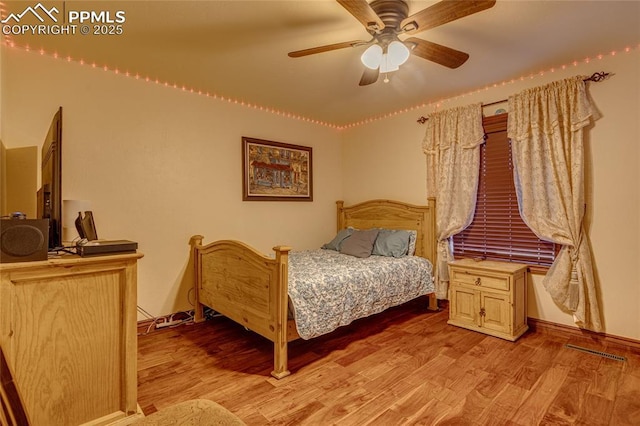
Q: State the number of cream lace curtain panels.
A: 2